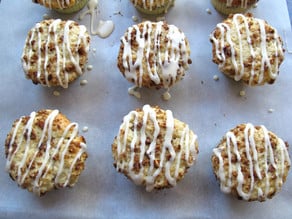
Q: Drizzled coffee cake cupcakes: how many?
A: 9